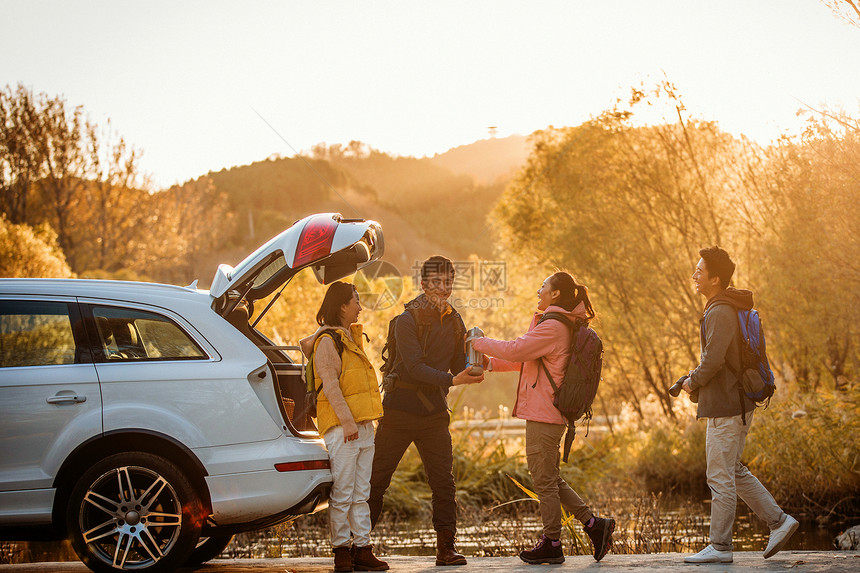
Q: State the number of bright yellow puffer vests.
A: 1